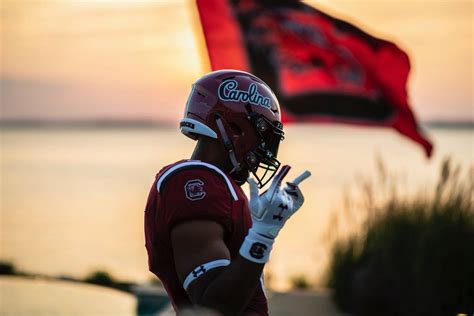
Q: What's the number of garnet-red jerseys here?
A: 1